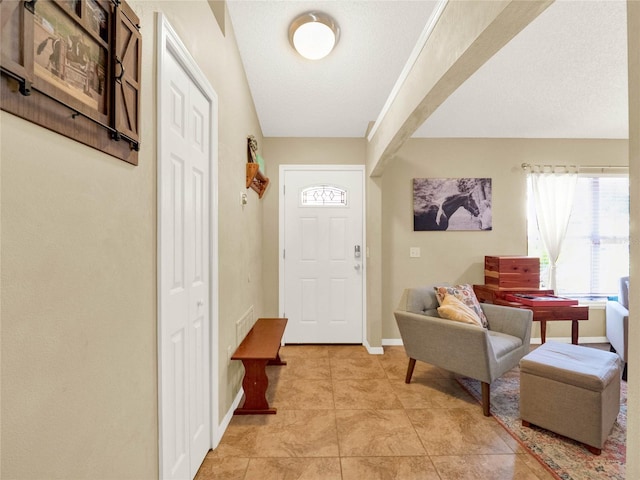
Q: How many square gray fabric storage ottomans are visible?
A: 1